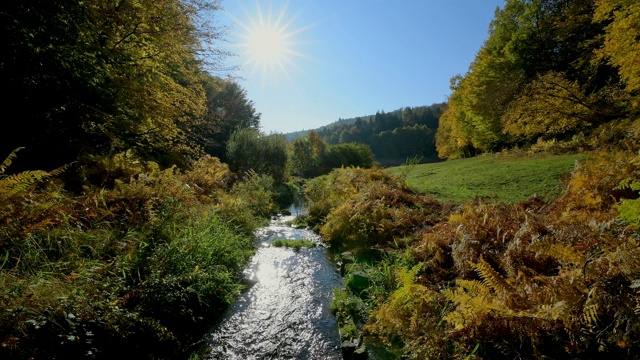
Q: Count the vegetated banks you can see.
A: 2